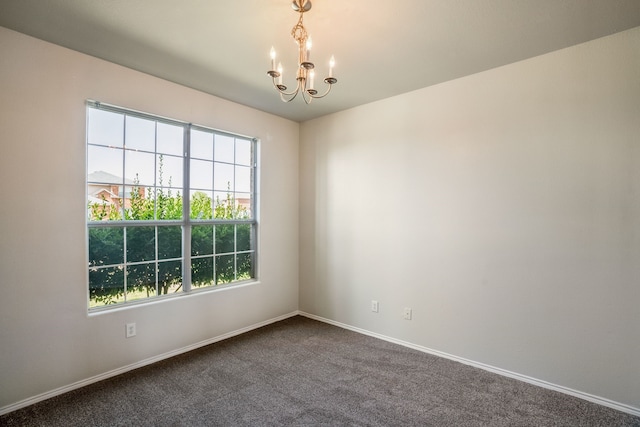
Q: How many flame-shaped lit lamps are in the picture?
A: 5